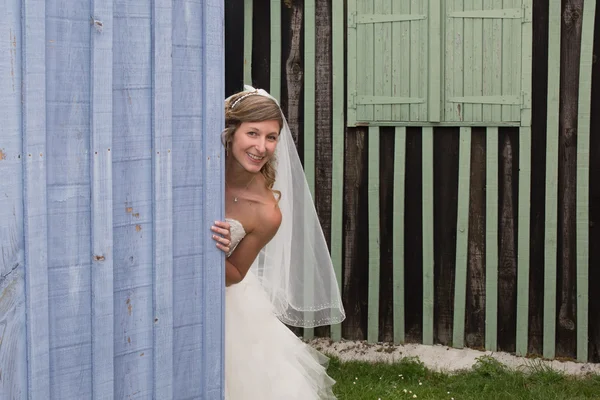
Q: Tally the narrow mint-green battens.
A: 12